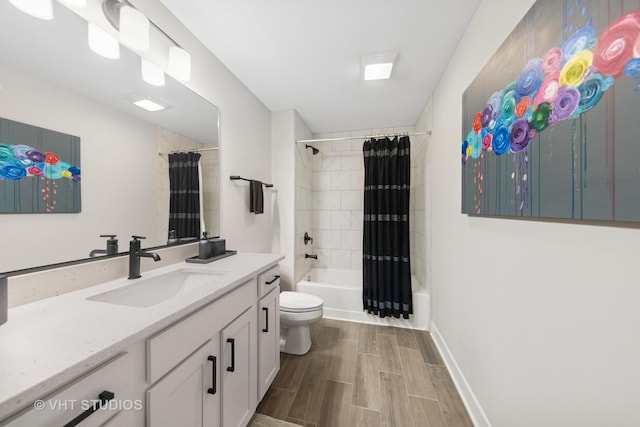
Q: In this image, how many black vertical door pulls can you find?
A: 3